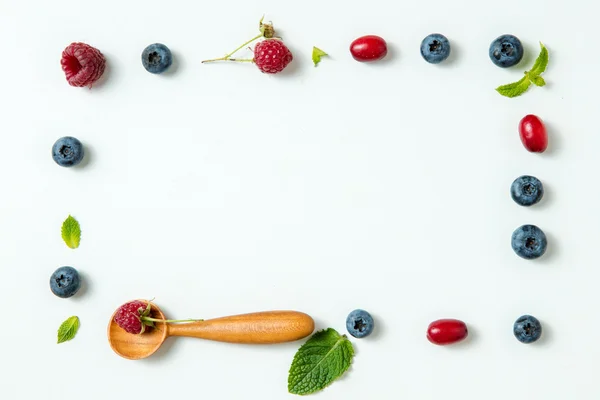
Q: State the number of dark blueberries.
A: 9